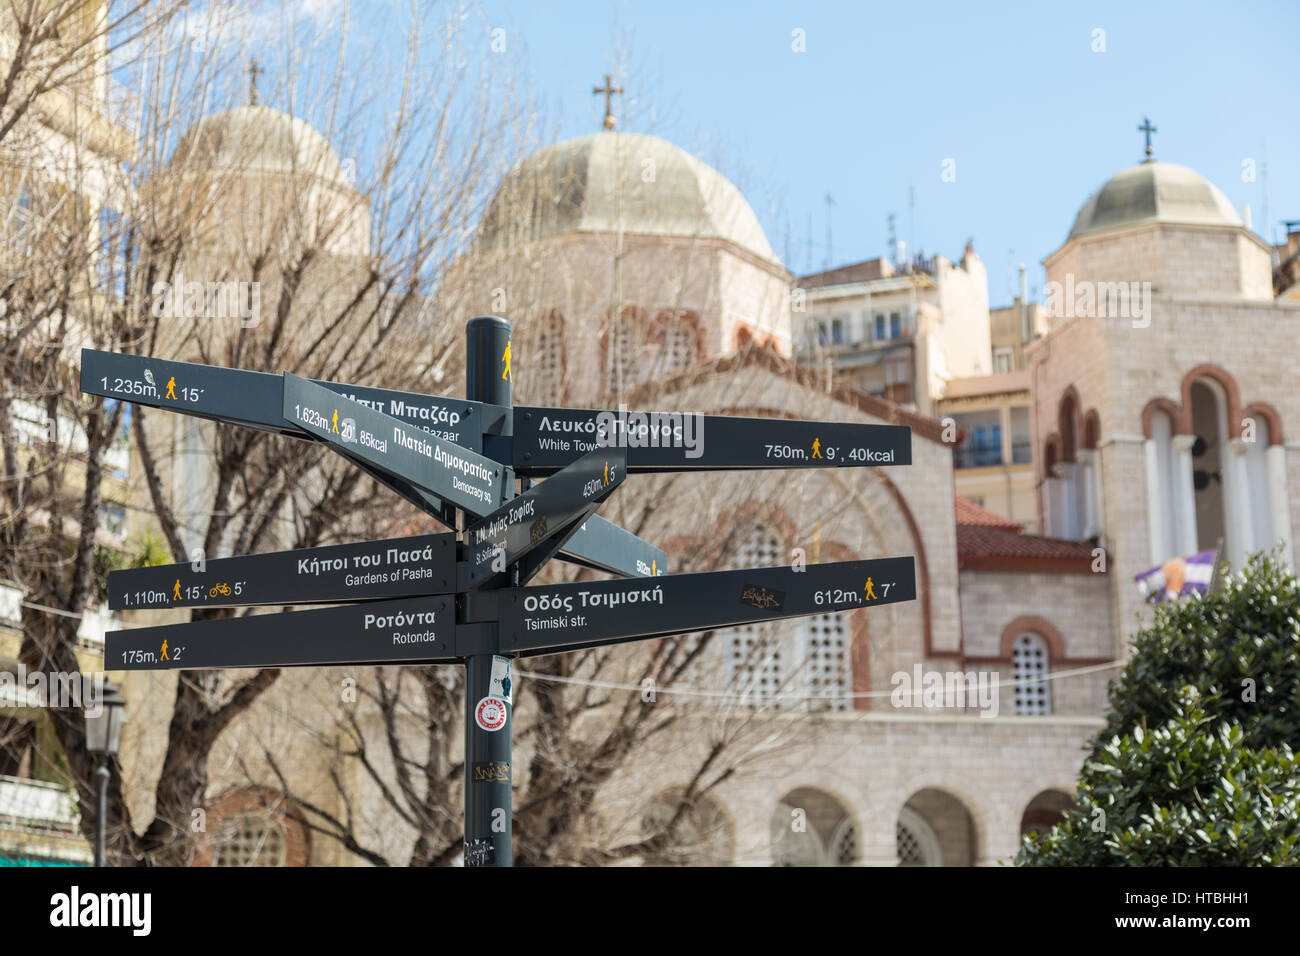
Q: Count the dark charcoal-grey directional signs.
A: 8